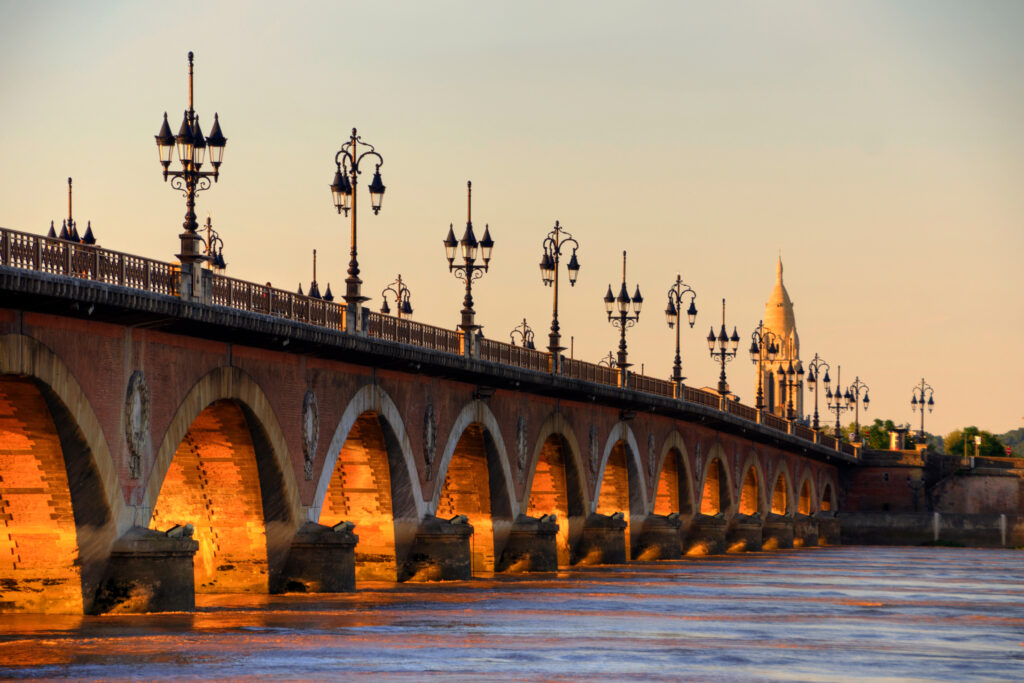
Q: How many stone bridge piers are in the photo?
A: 11